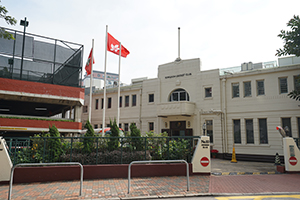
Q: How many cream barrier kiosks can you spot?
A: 3